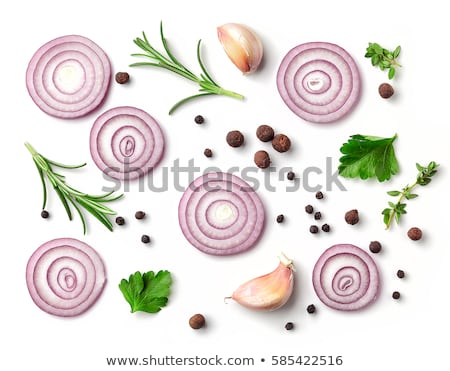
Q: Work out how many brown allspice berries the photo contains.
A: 10